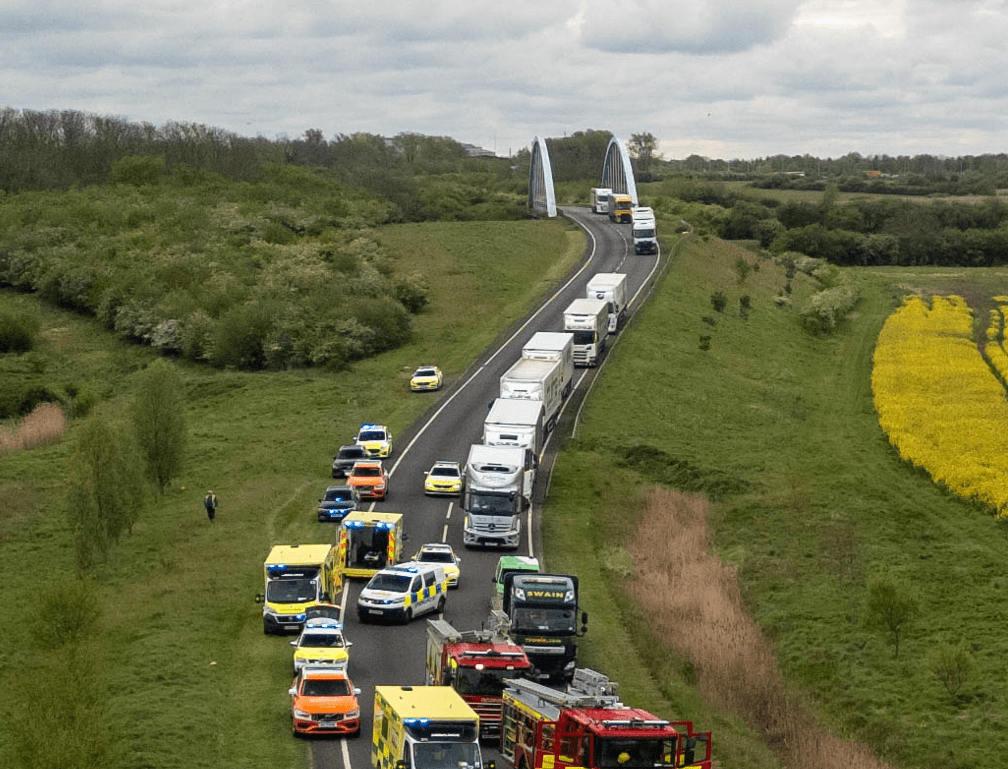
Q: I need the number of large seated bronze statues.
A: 0